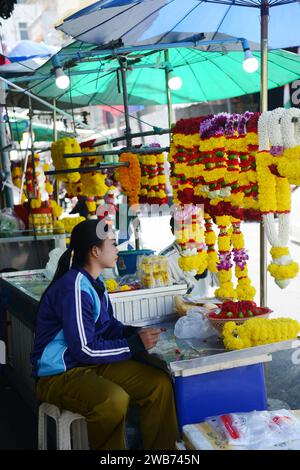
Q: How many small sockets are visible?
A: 3